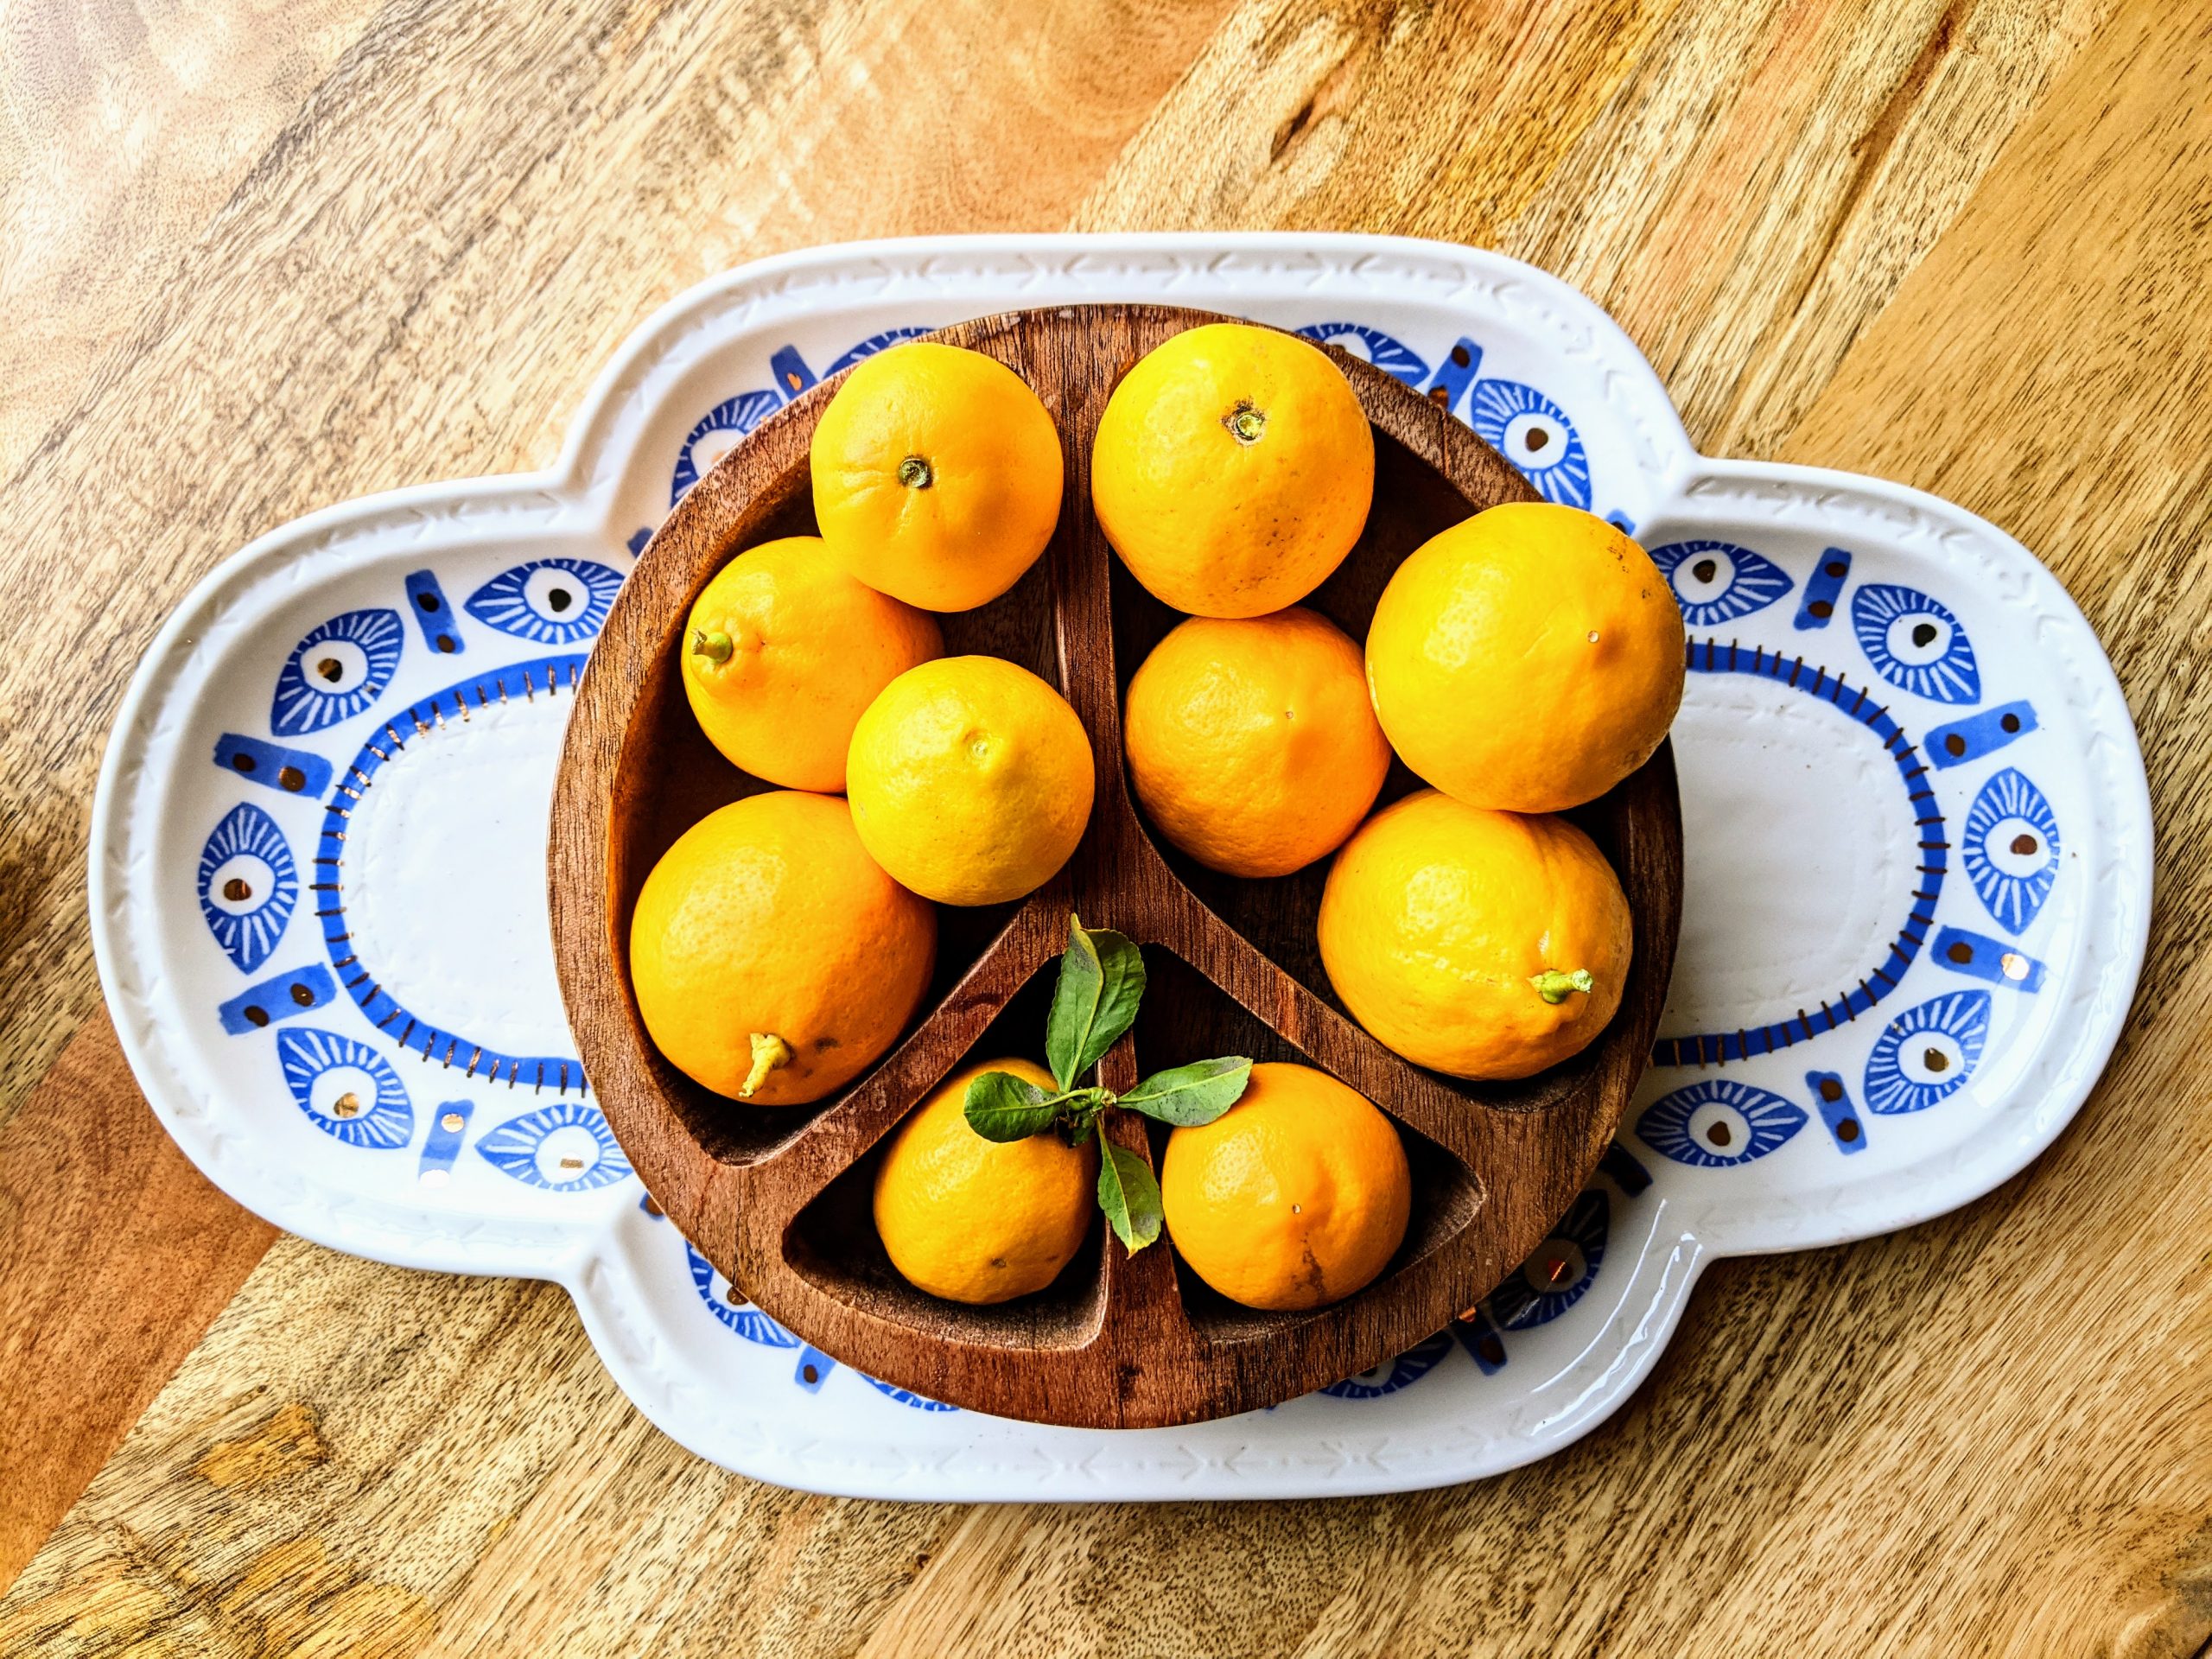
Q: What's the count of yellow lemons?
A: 10